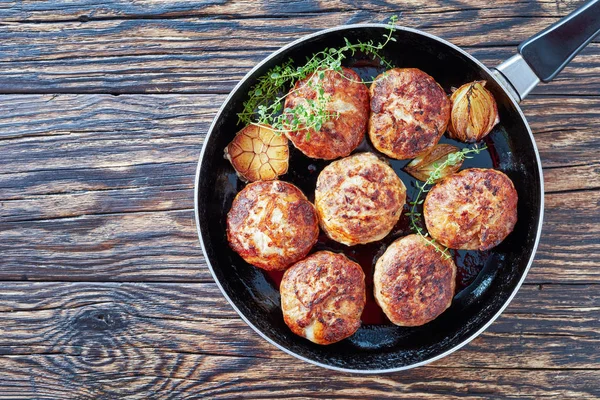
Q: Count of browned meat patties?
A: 7